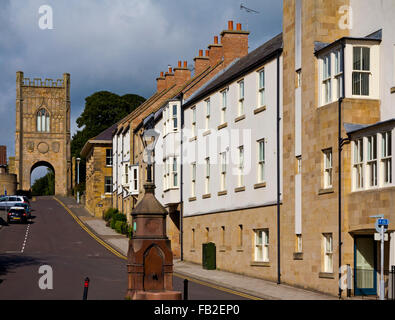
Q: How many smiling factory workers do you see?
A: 0